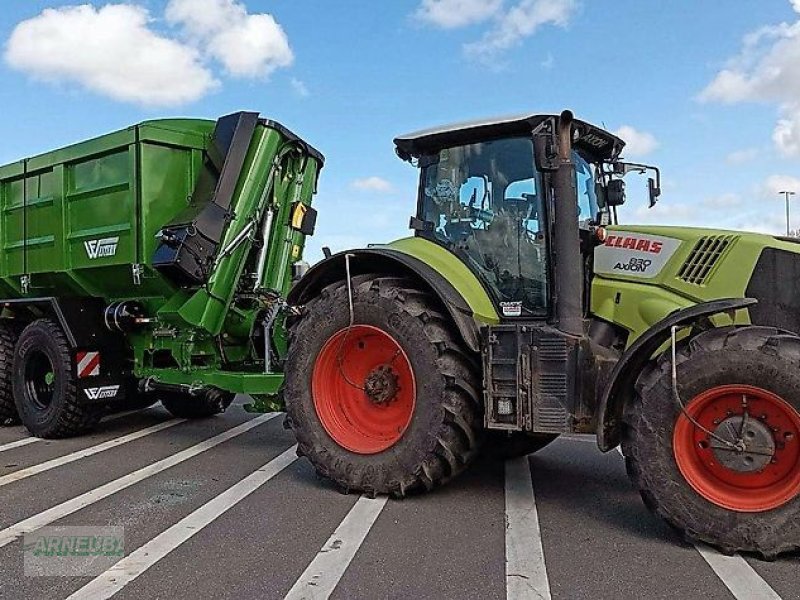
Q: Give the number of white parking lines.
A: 7